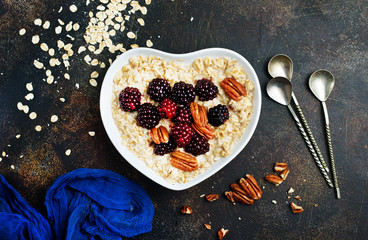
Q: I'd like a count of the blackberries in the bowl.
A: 11